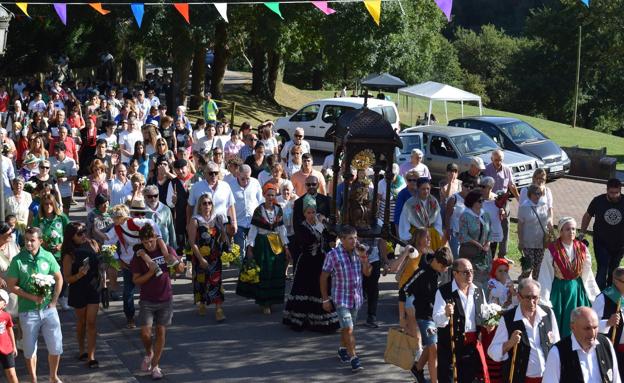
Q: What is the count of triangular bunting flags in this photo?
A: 11